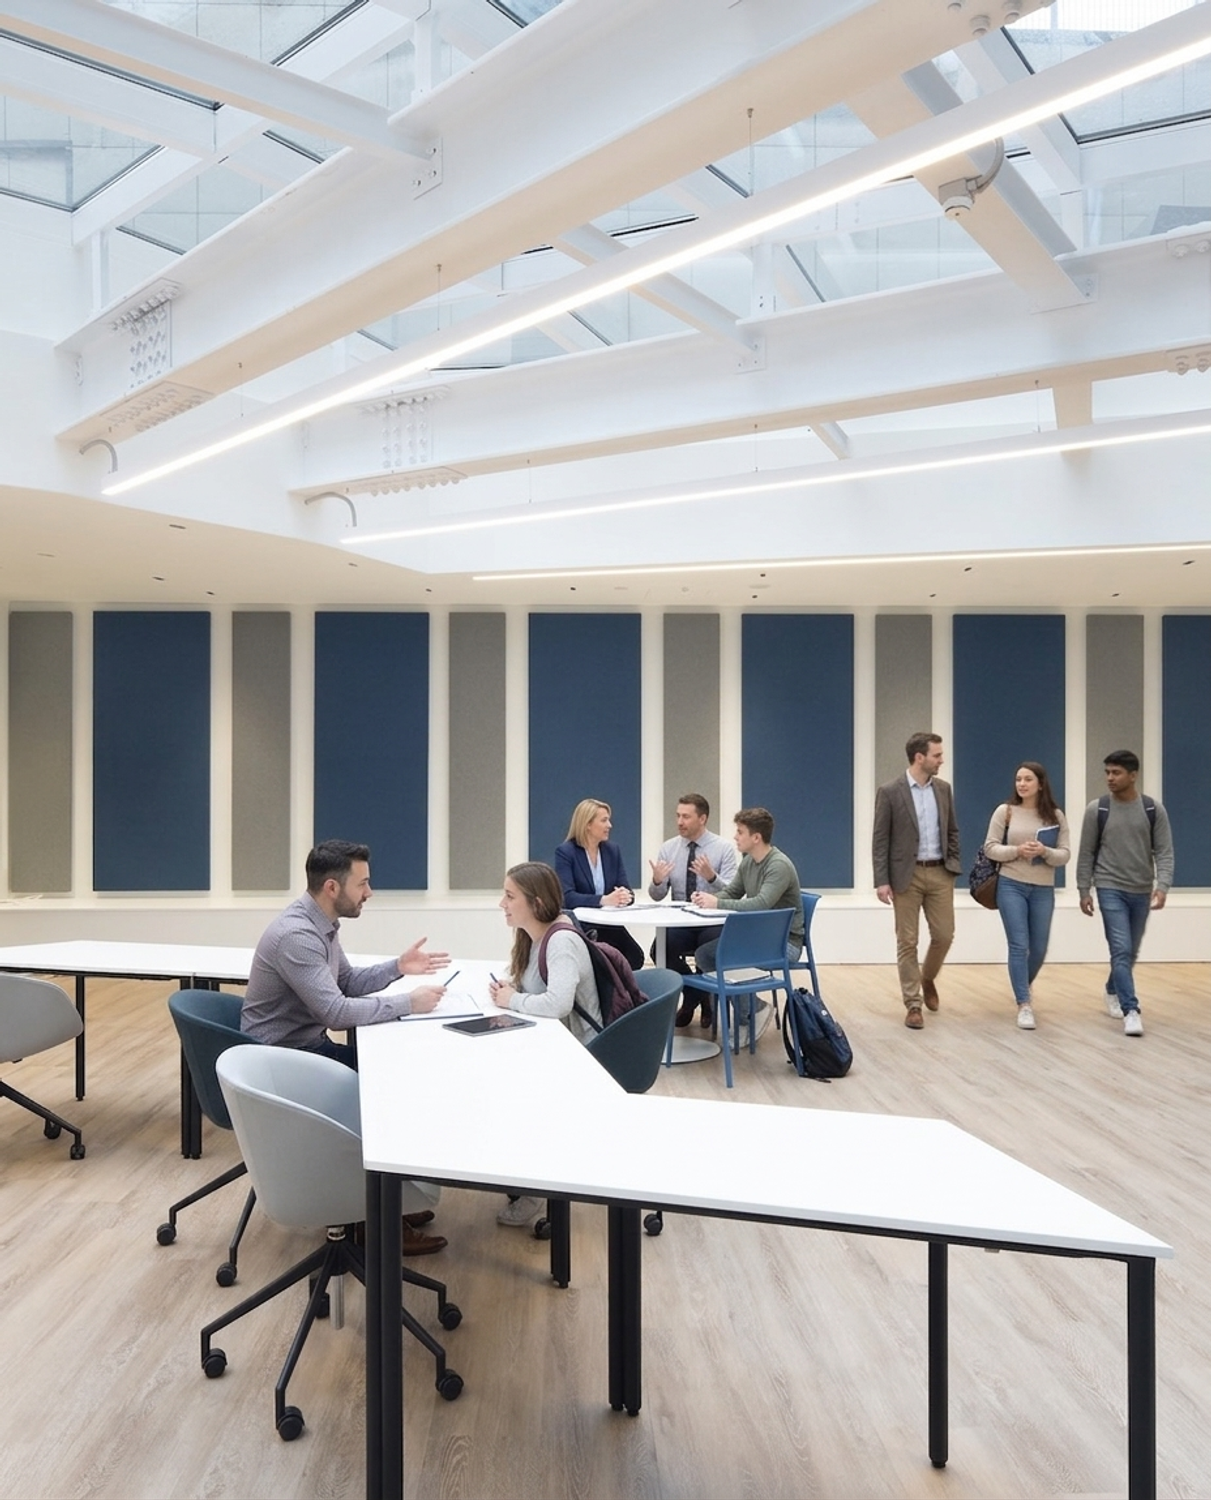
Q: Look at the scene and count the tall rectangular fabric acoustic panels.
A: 12